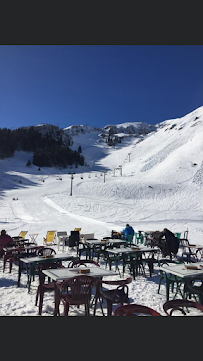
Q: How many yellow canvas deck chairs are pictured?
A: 3